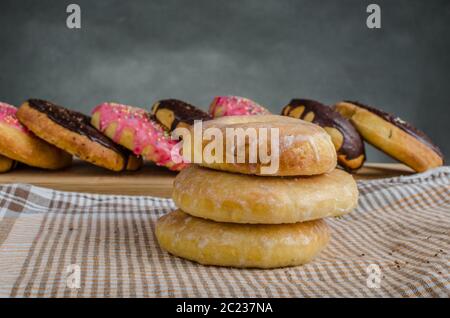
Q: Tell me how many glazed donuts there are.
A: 3